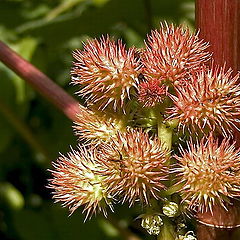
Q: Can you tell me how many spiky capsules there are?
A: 8